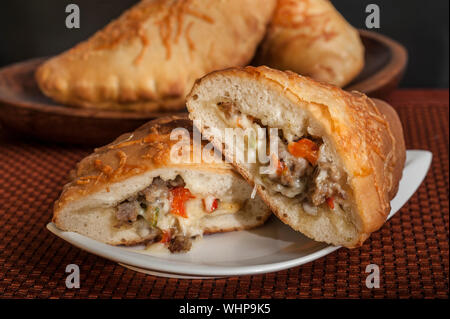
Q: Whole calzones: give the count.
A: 2